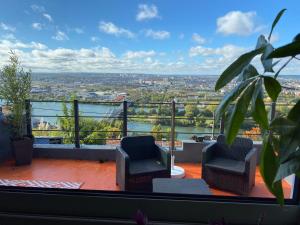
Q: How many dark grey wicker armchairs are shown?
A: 2